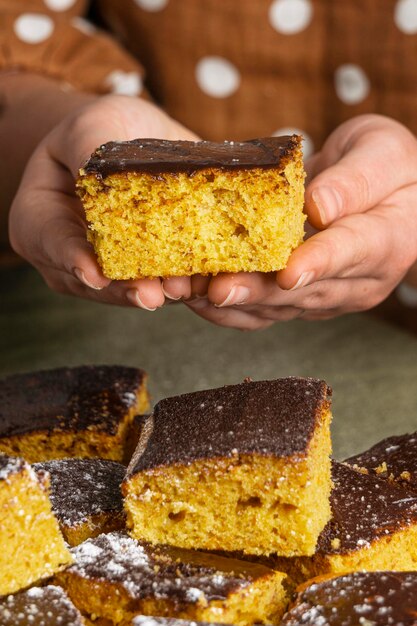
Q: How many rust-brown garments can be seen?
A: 1